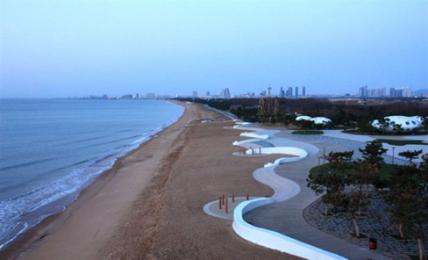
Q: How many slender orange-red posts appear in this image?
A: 5